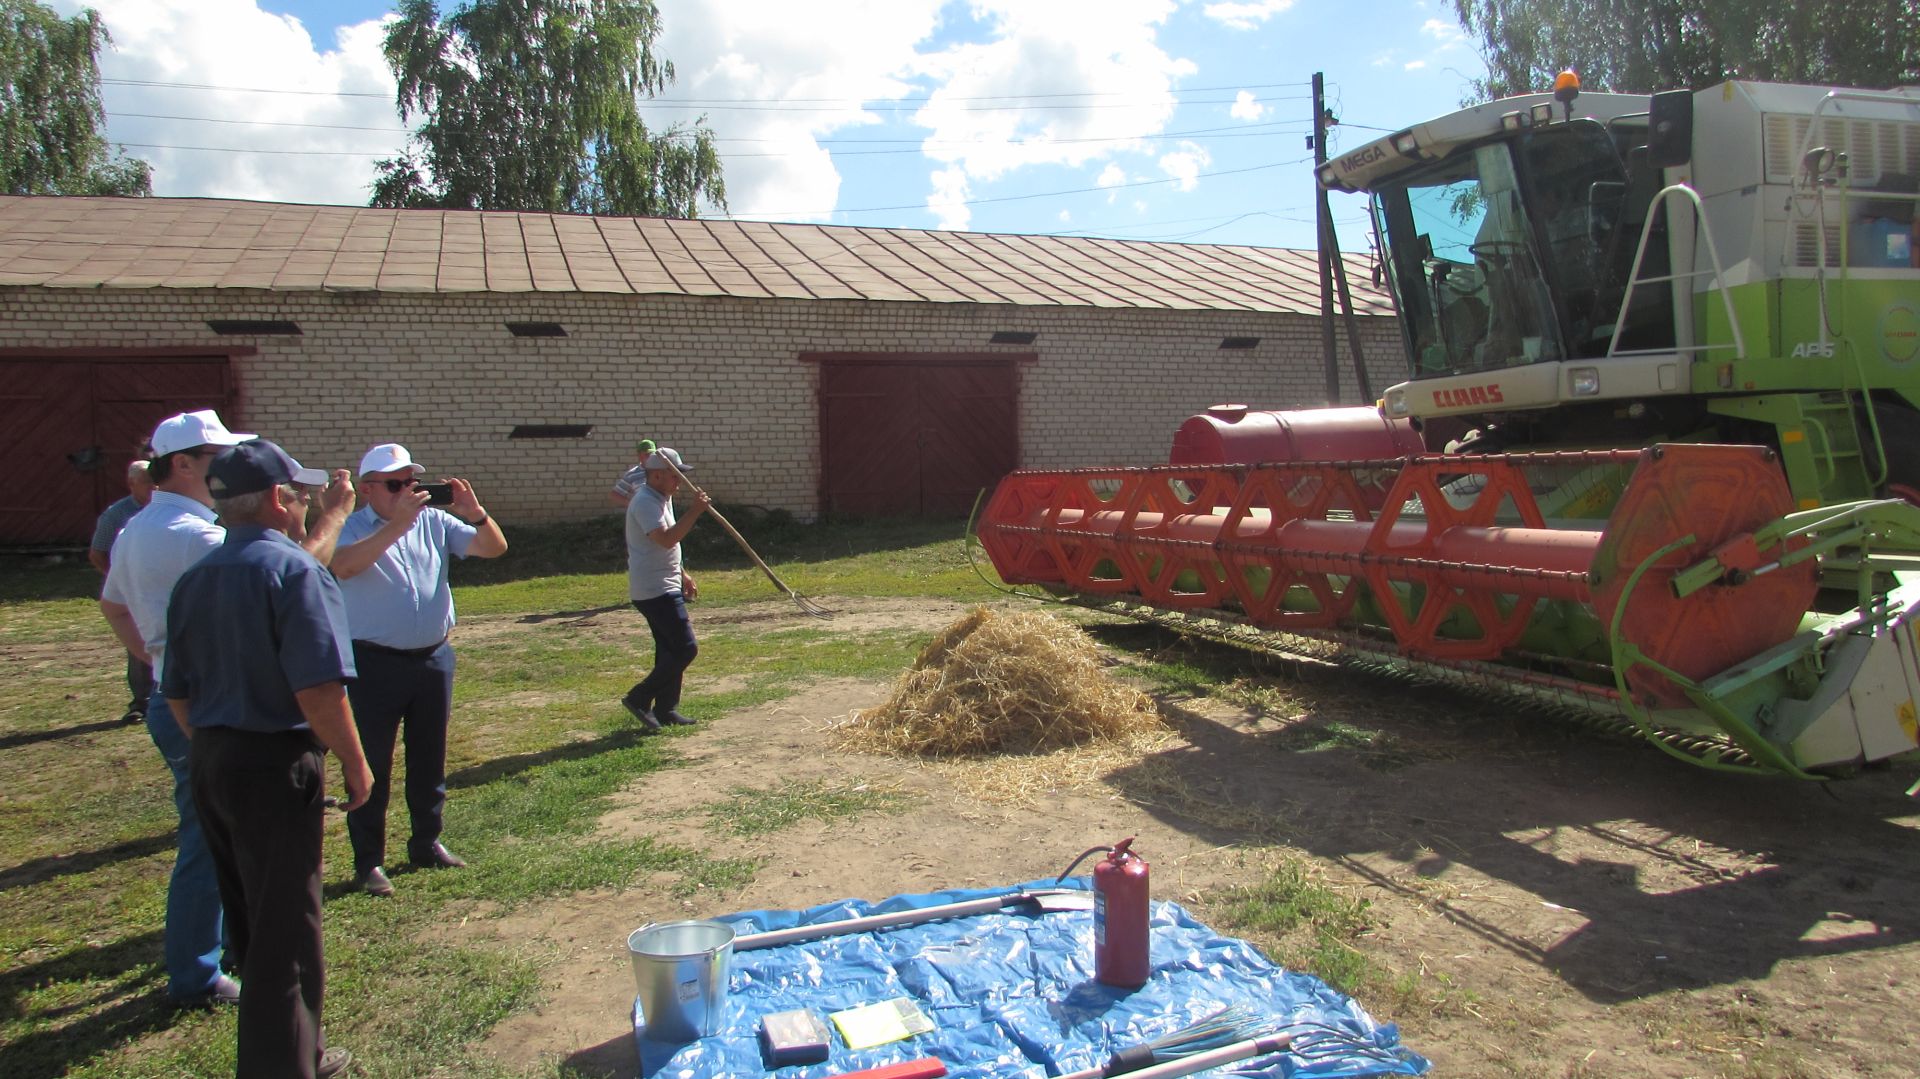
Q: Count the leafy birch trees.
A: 3